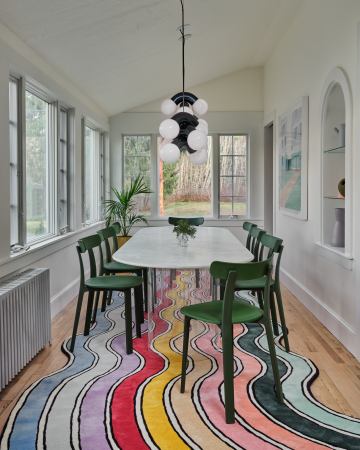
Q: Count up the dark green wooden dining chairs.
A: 8